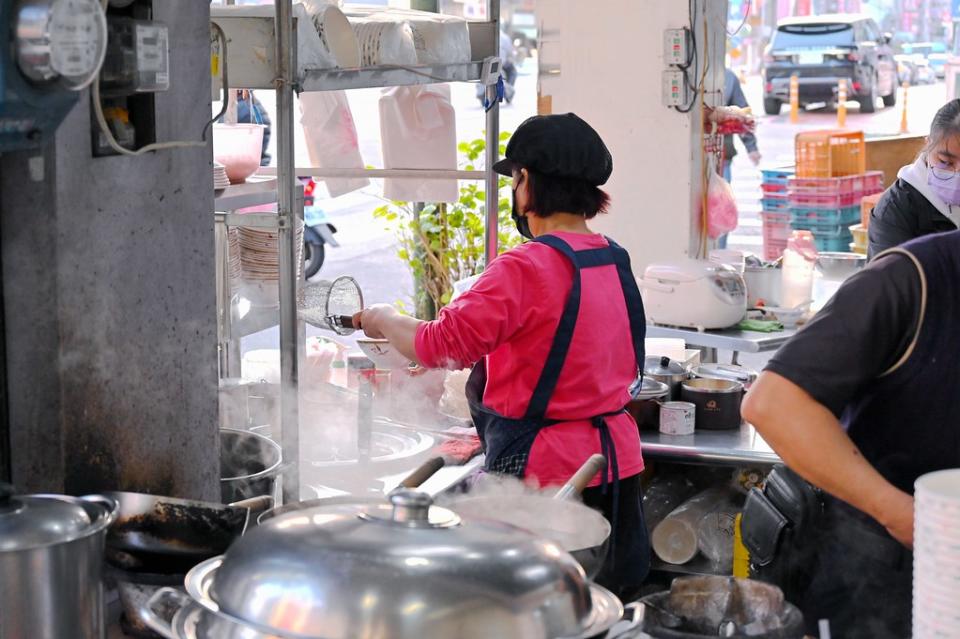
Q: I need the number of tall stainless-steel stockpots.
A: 2